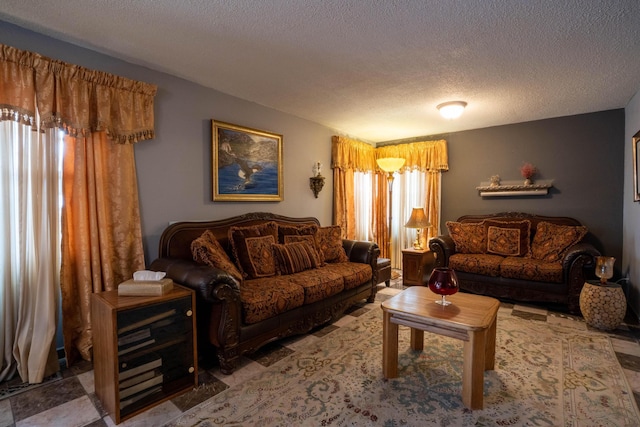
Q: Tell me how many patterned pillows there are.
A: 8